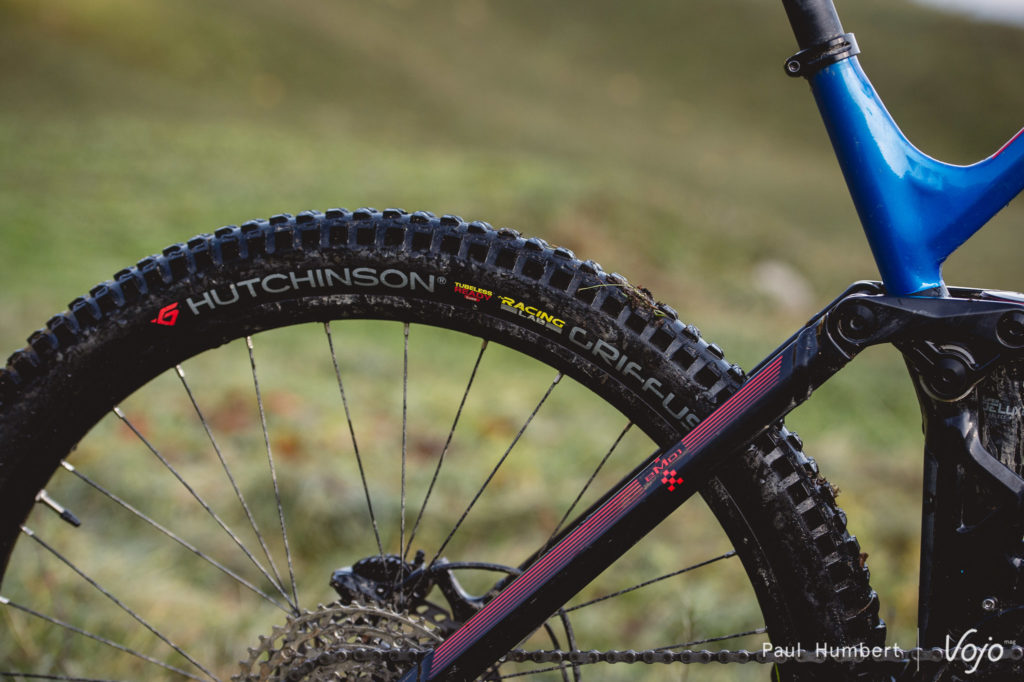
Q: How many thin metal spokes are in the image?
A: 14